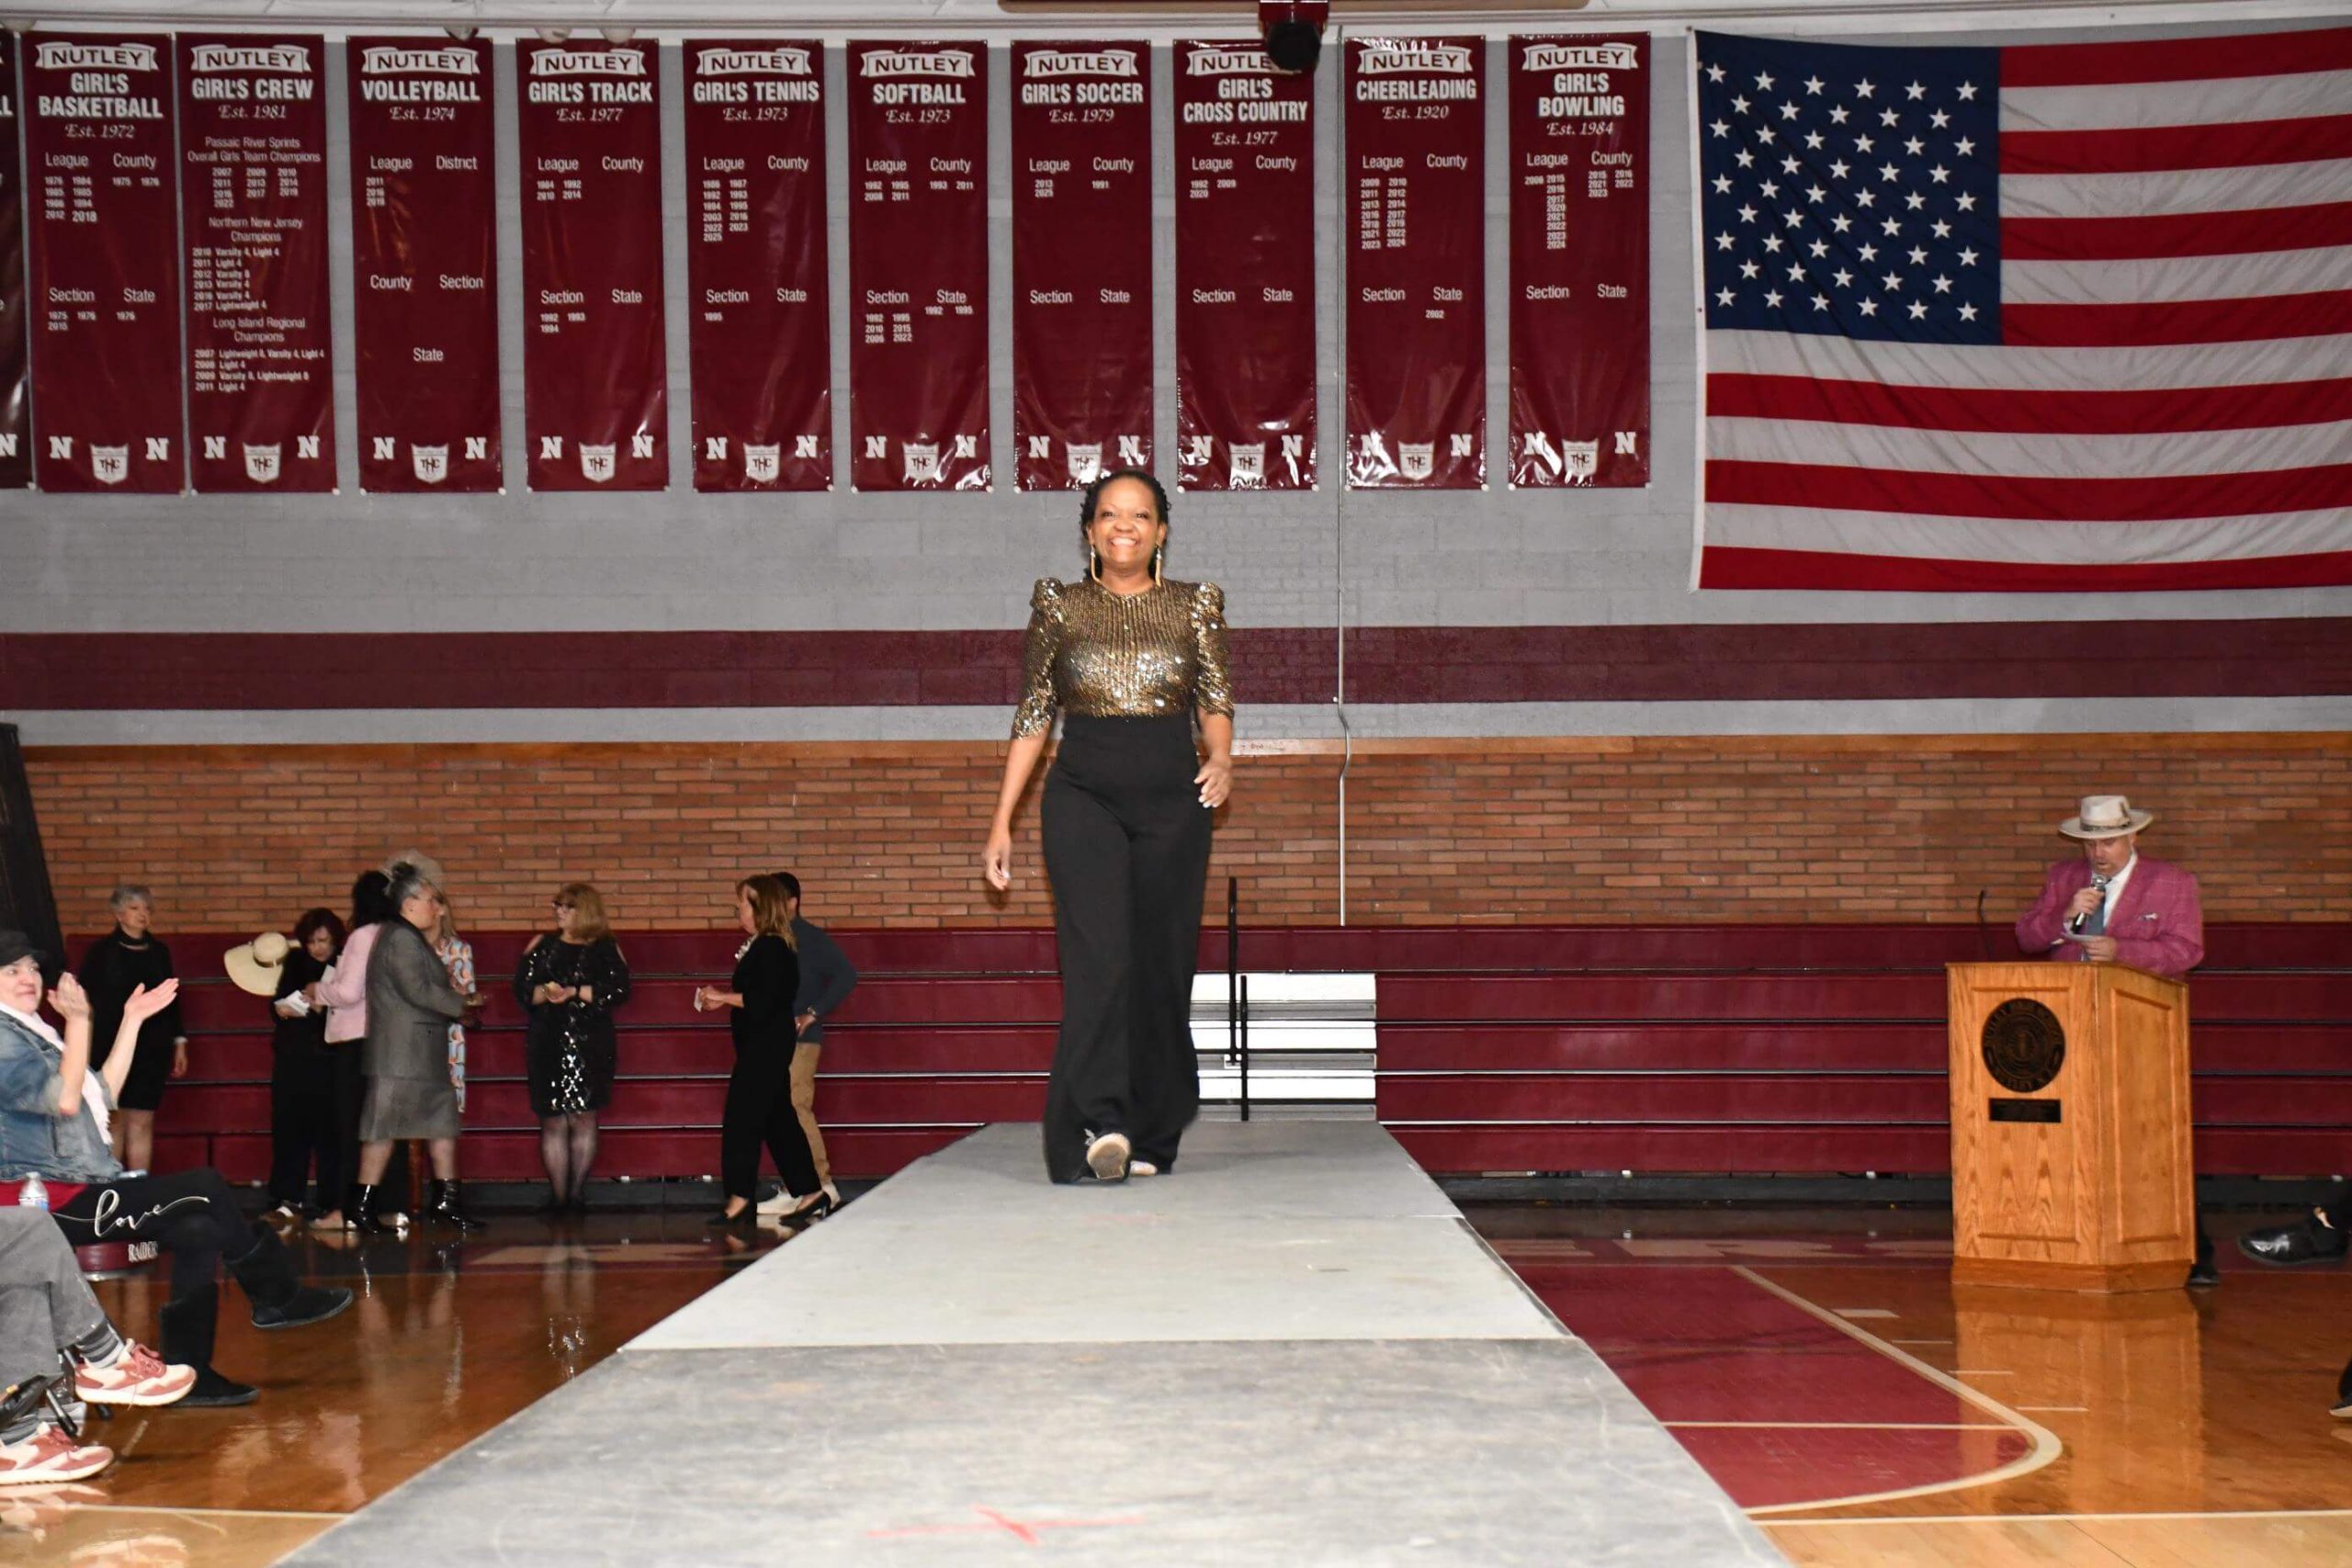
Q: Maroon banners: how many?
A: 11